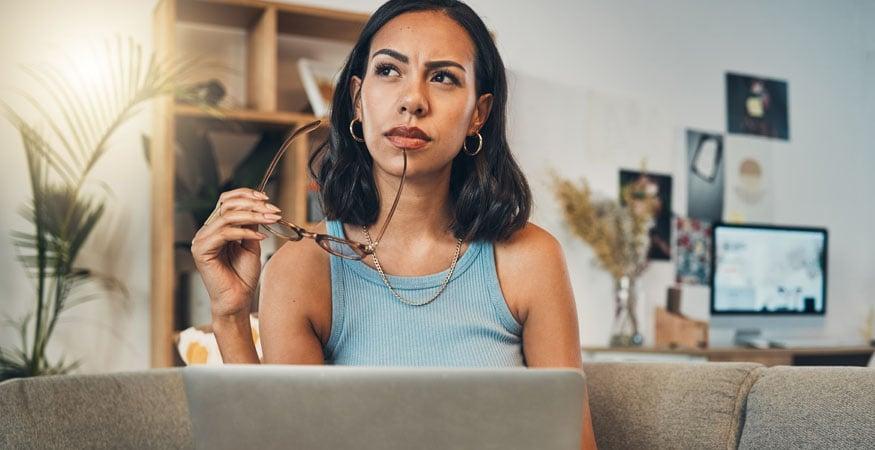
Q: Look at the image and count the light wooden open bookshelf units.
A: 1